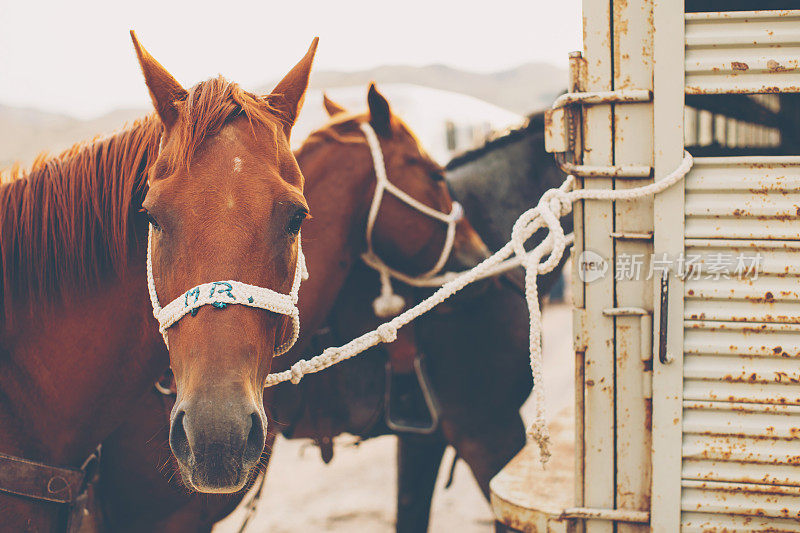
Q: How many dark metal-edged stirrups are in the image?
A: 1